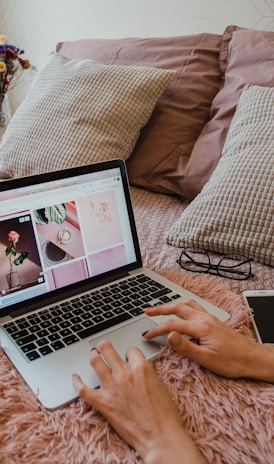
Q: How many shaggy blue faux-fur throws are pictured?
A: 0